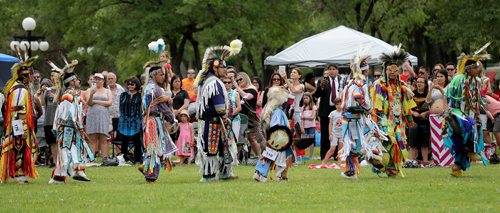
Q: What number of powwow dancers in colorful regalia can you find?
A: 8